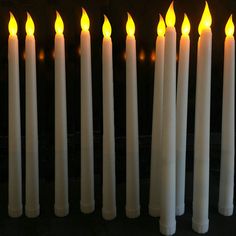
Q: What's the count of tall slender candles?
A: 11